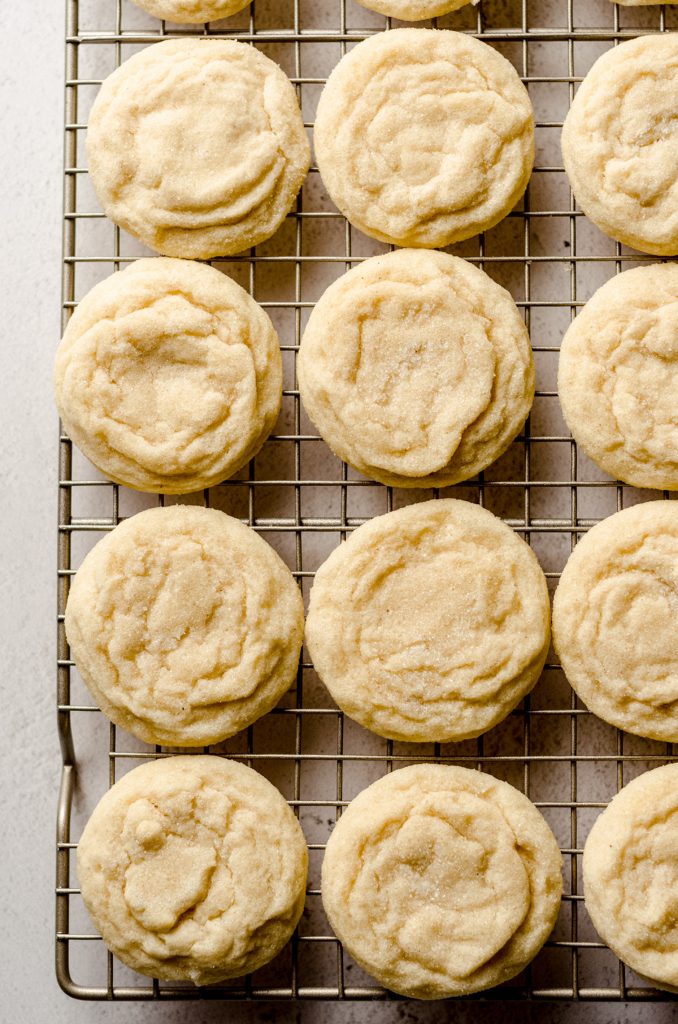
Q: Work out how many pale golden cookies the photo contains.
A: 15